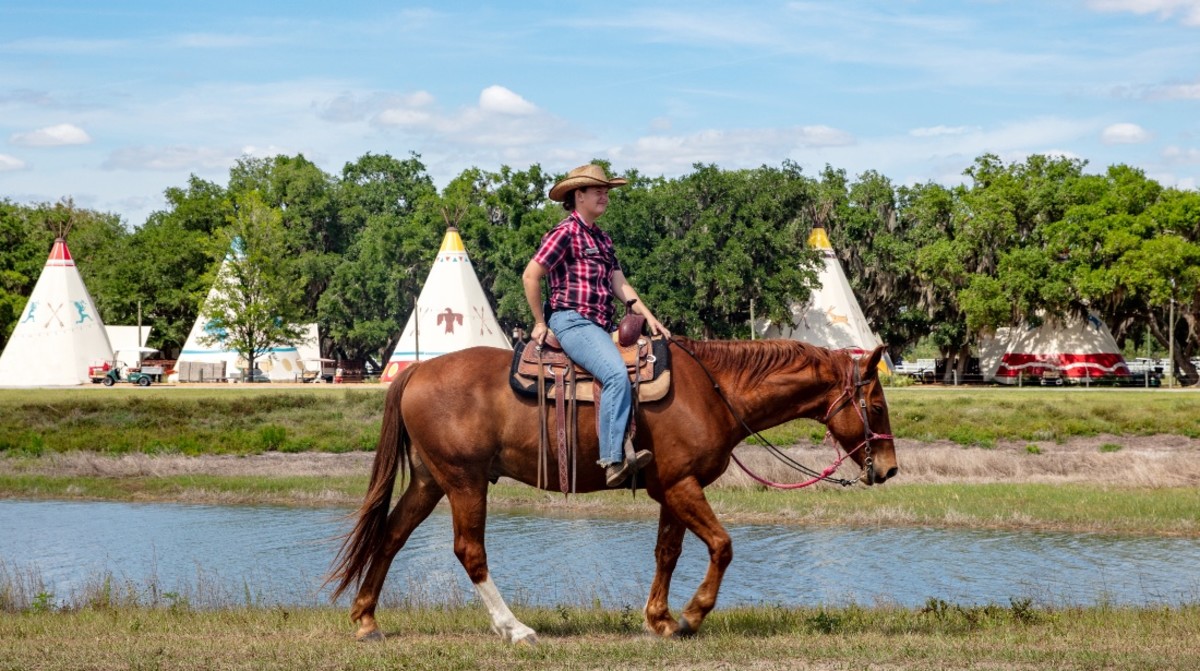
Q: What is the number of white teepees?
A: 5